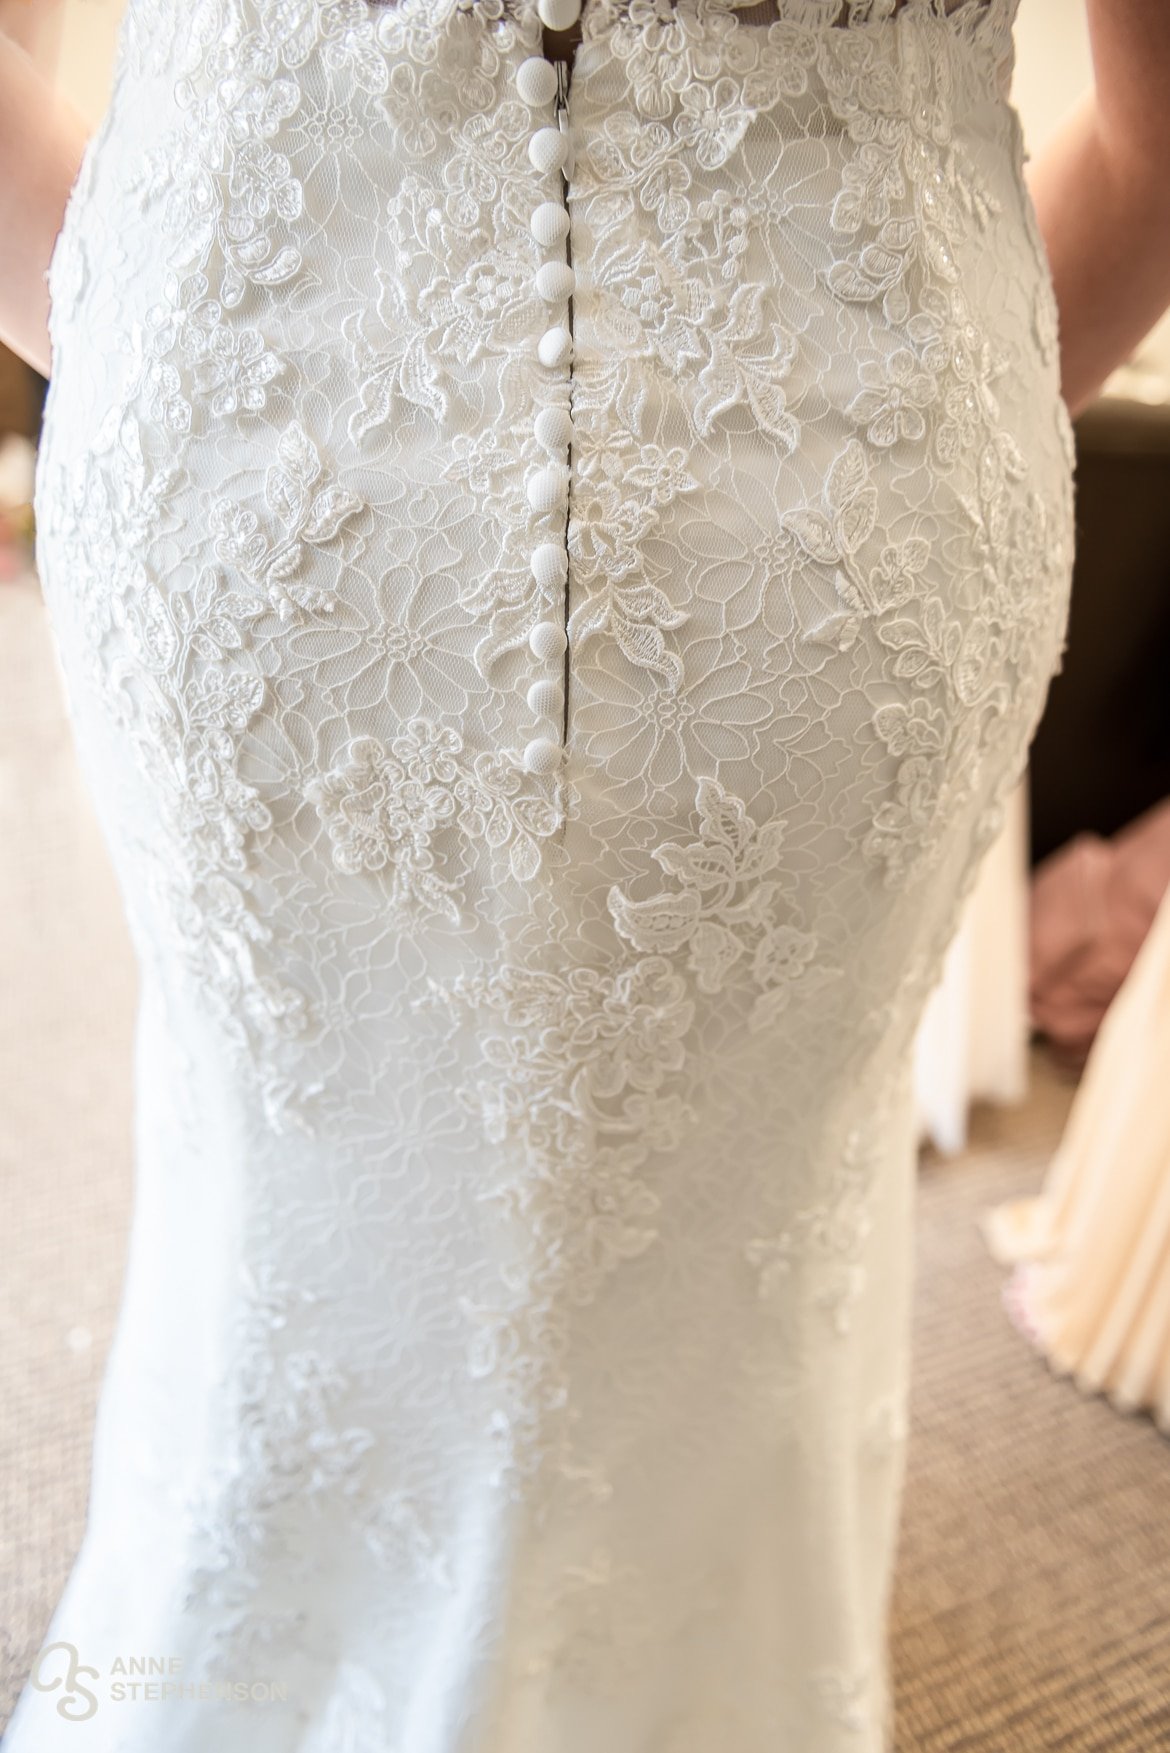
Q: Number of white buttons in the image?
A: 12